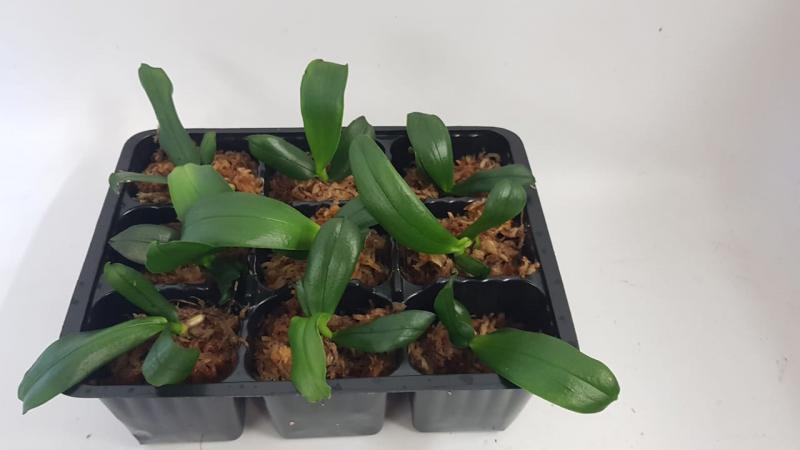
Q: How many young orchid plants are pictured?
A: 9